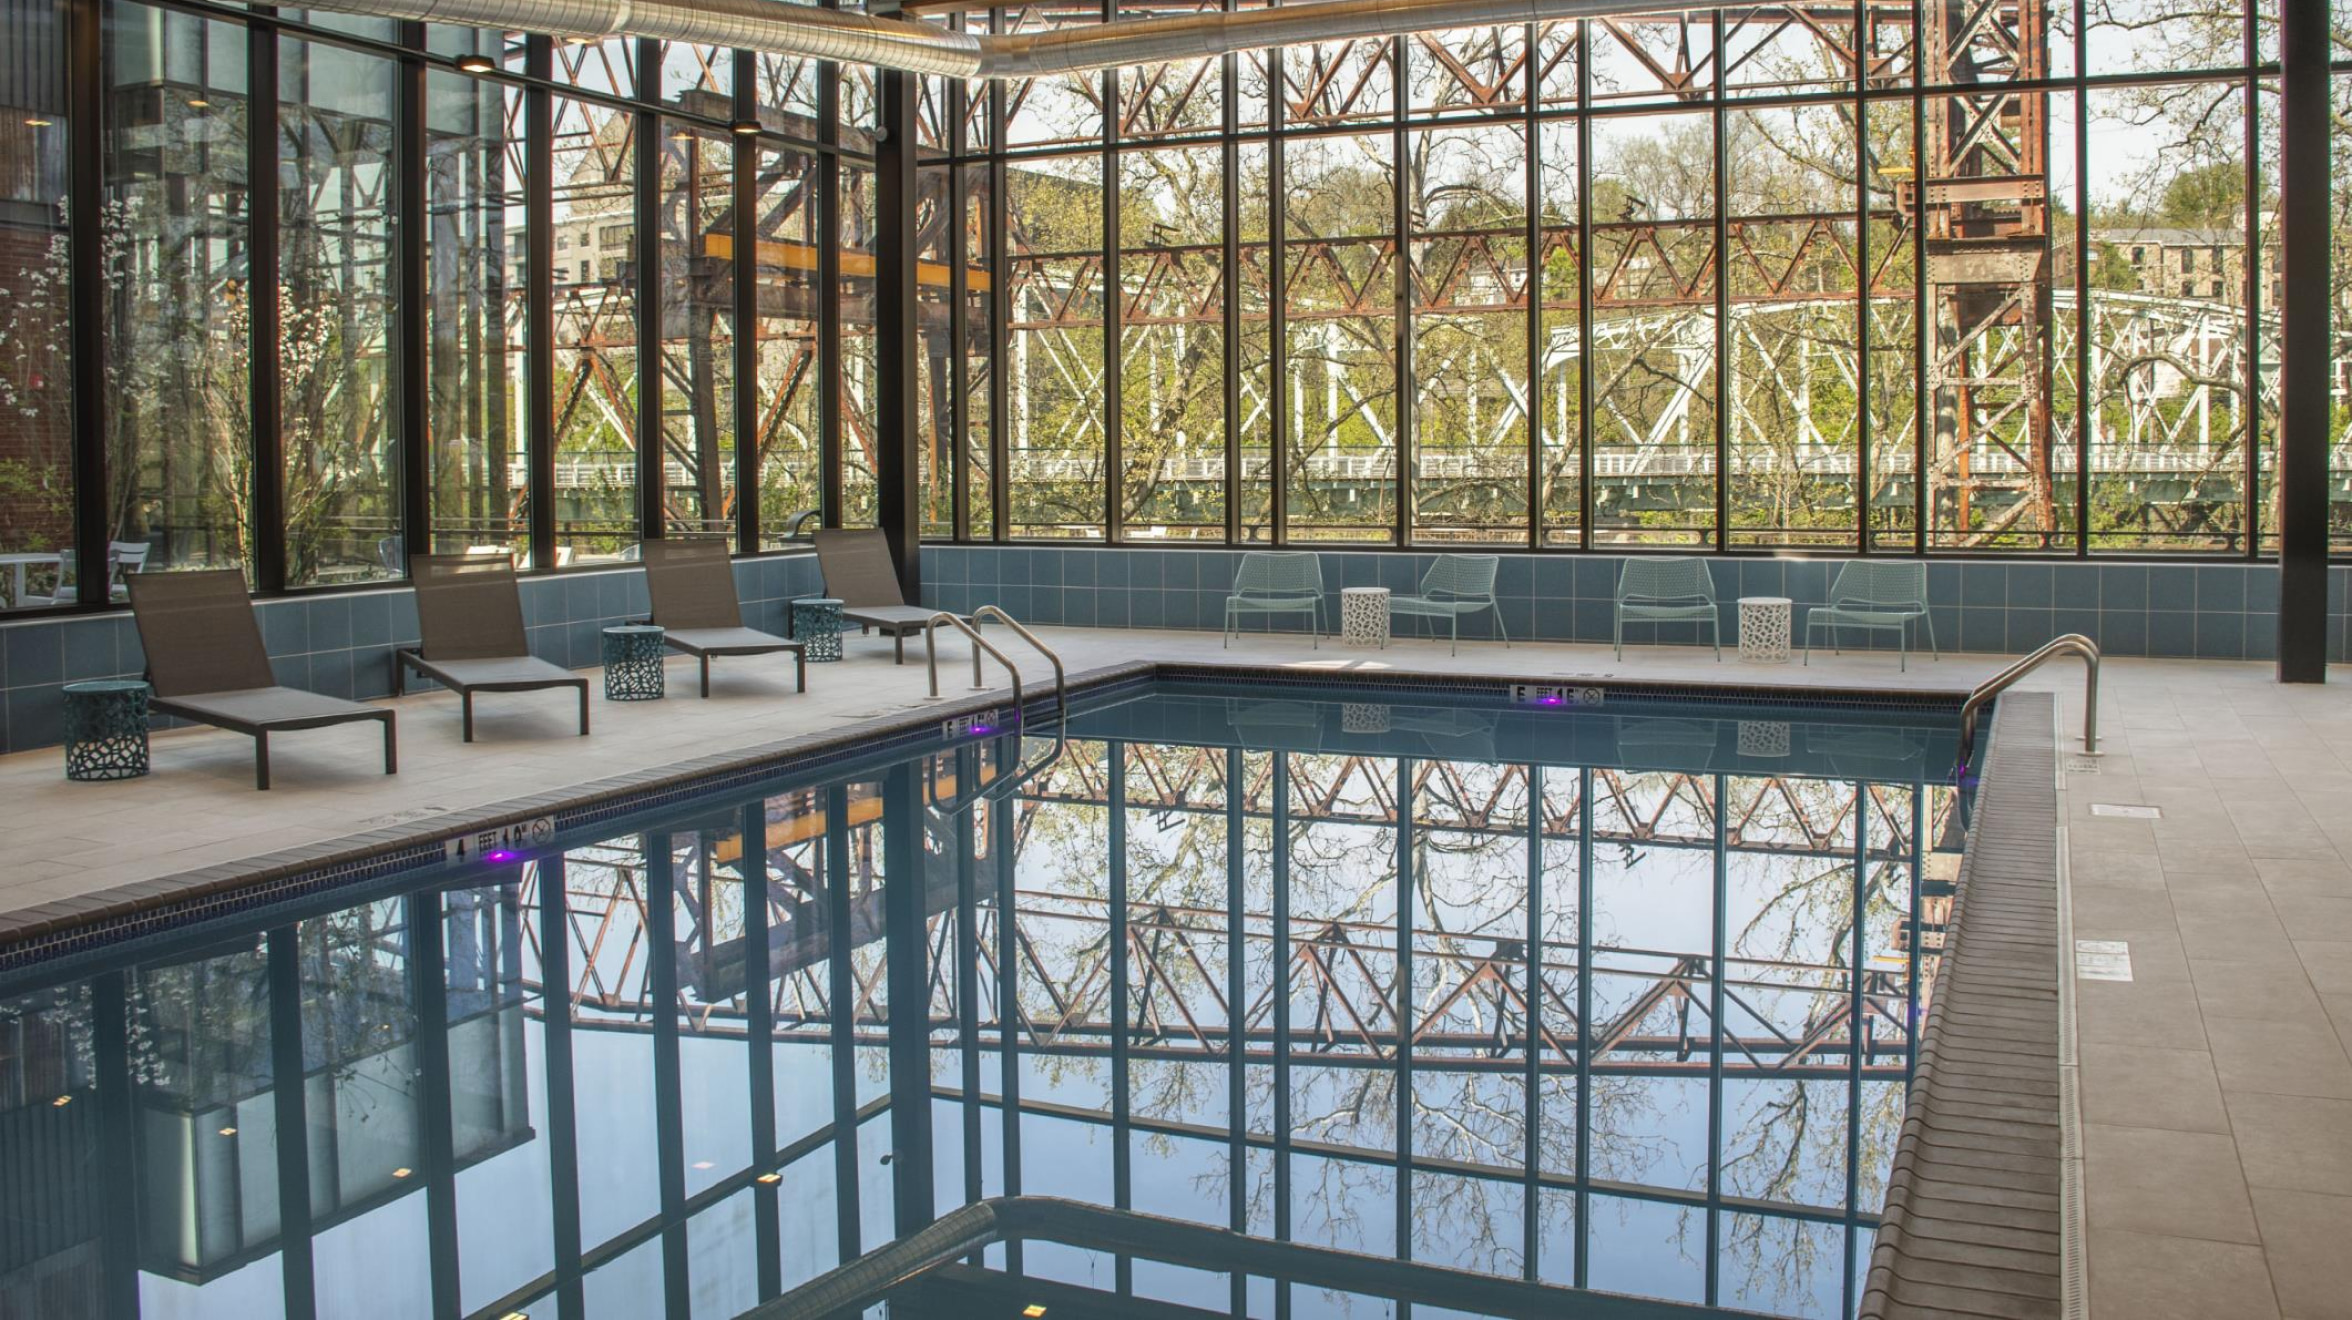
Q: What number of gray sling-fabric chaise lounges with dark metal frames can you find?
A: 4